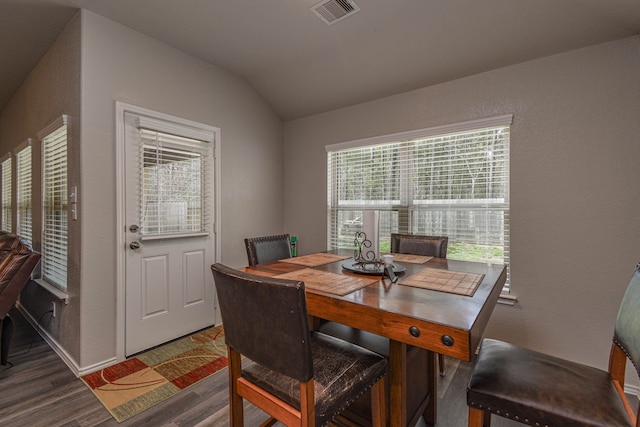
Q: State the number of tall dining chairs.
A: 4